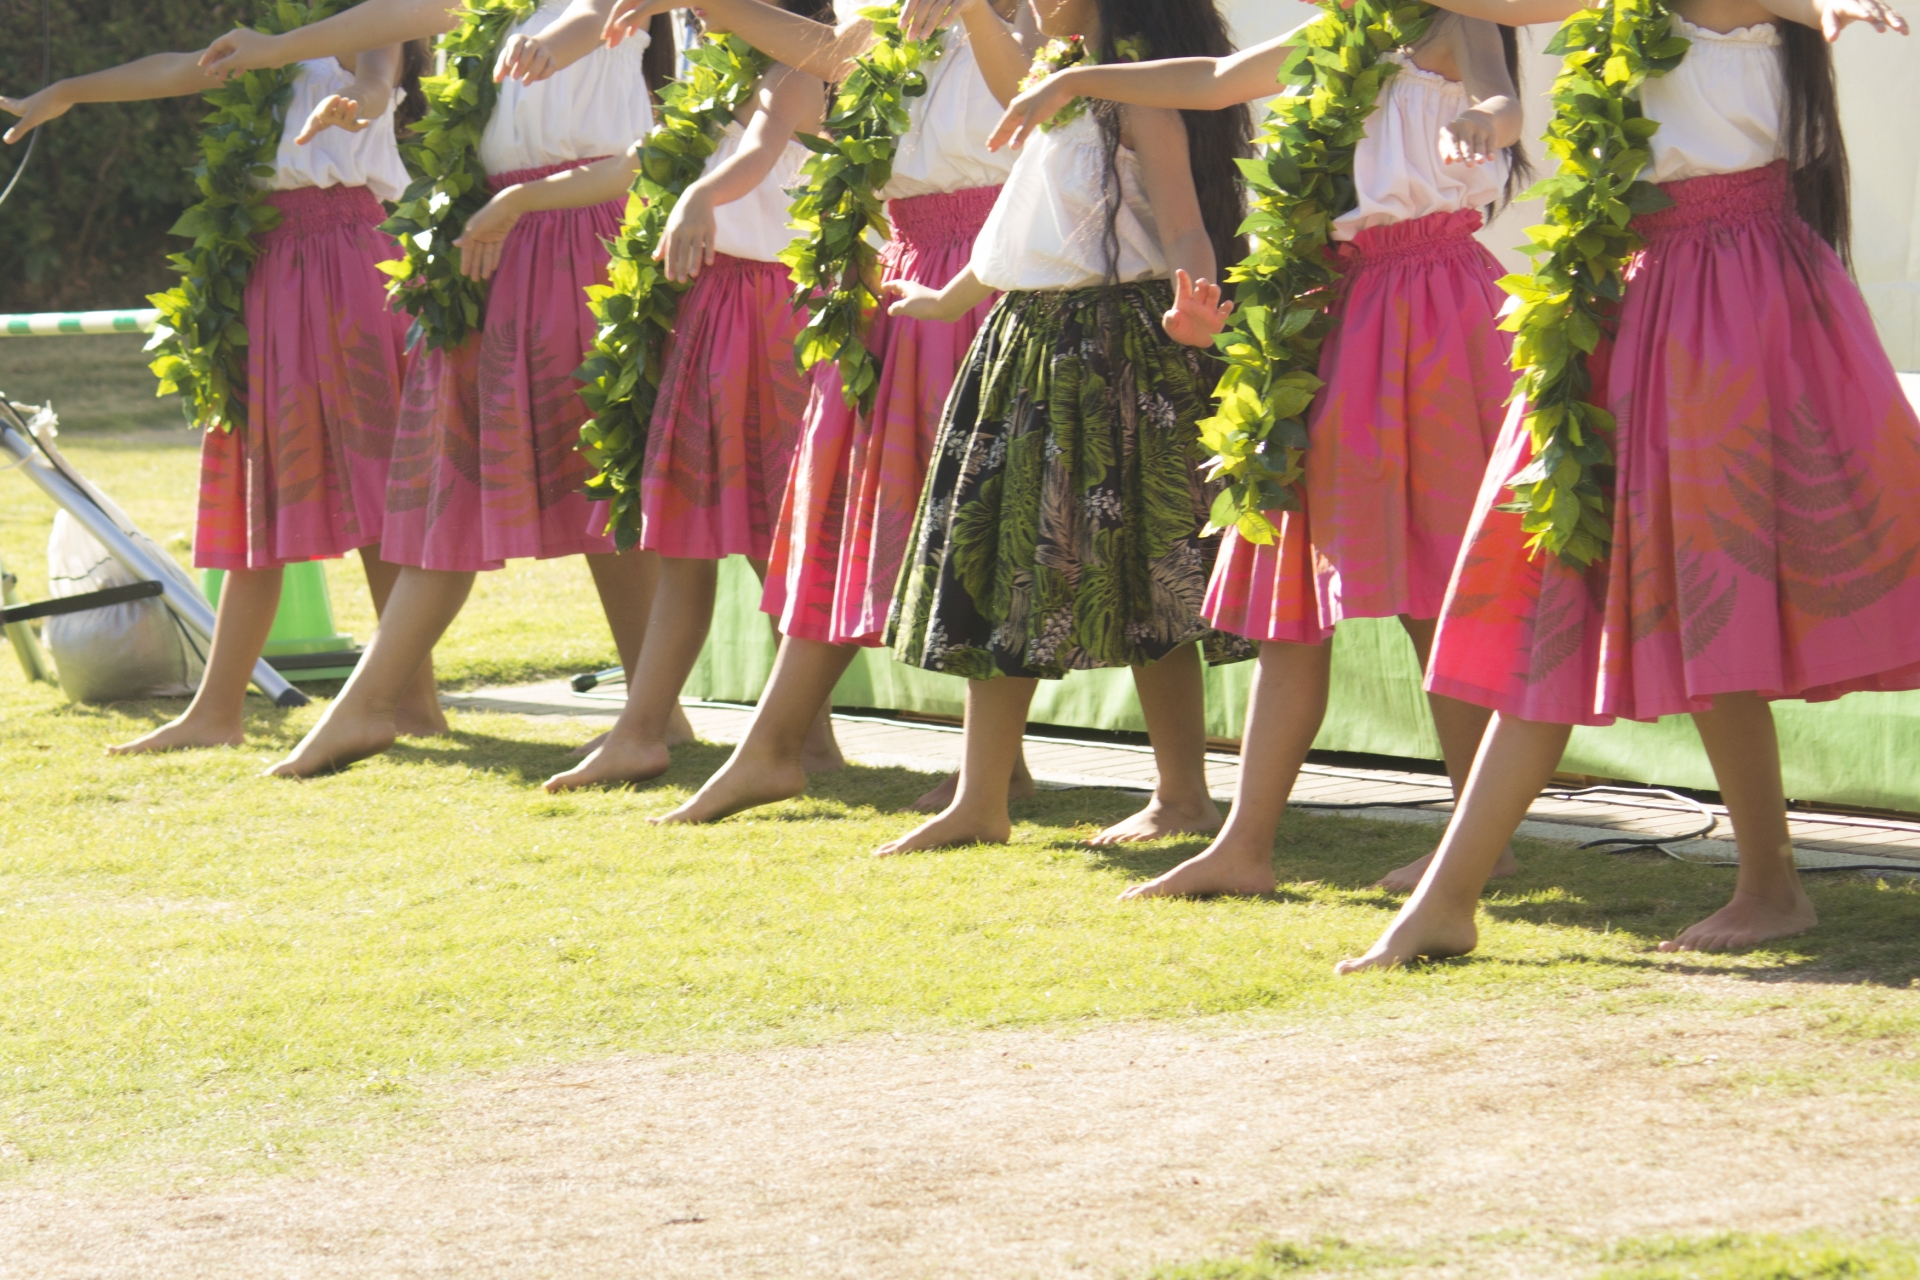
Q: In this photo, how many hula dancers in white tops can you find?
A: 7